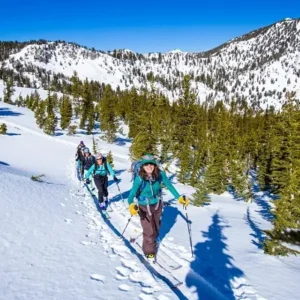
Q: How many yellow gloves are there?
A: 2